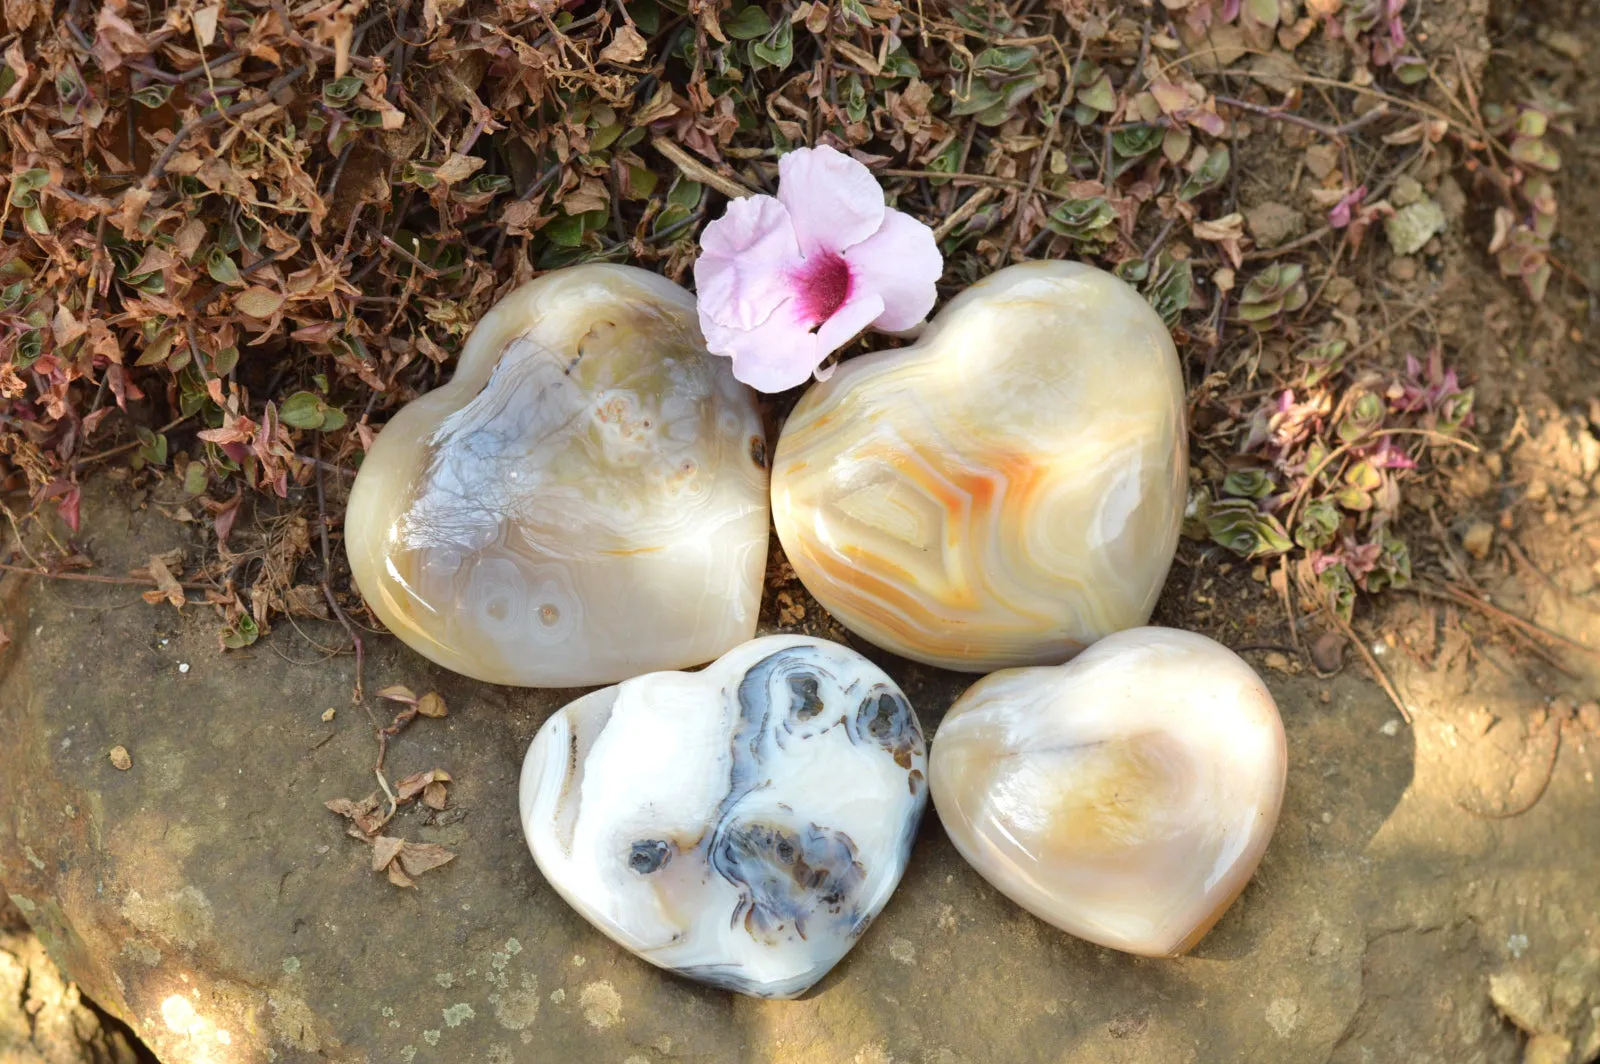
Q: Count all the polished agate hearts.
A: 4